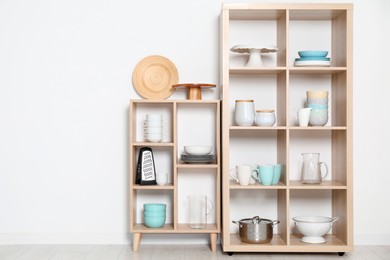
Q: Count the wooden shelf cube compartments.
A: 13